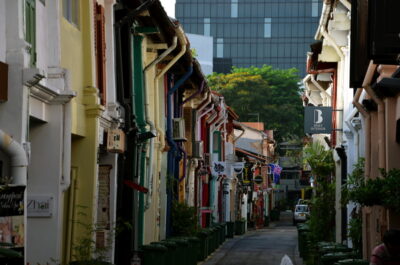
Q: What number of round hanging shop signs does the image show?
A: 1